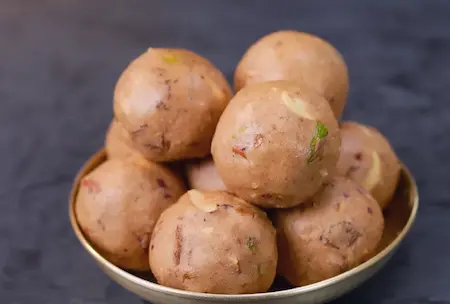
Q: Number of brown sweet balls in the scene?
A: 9